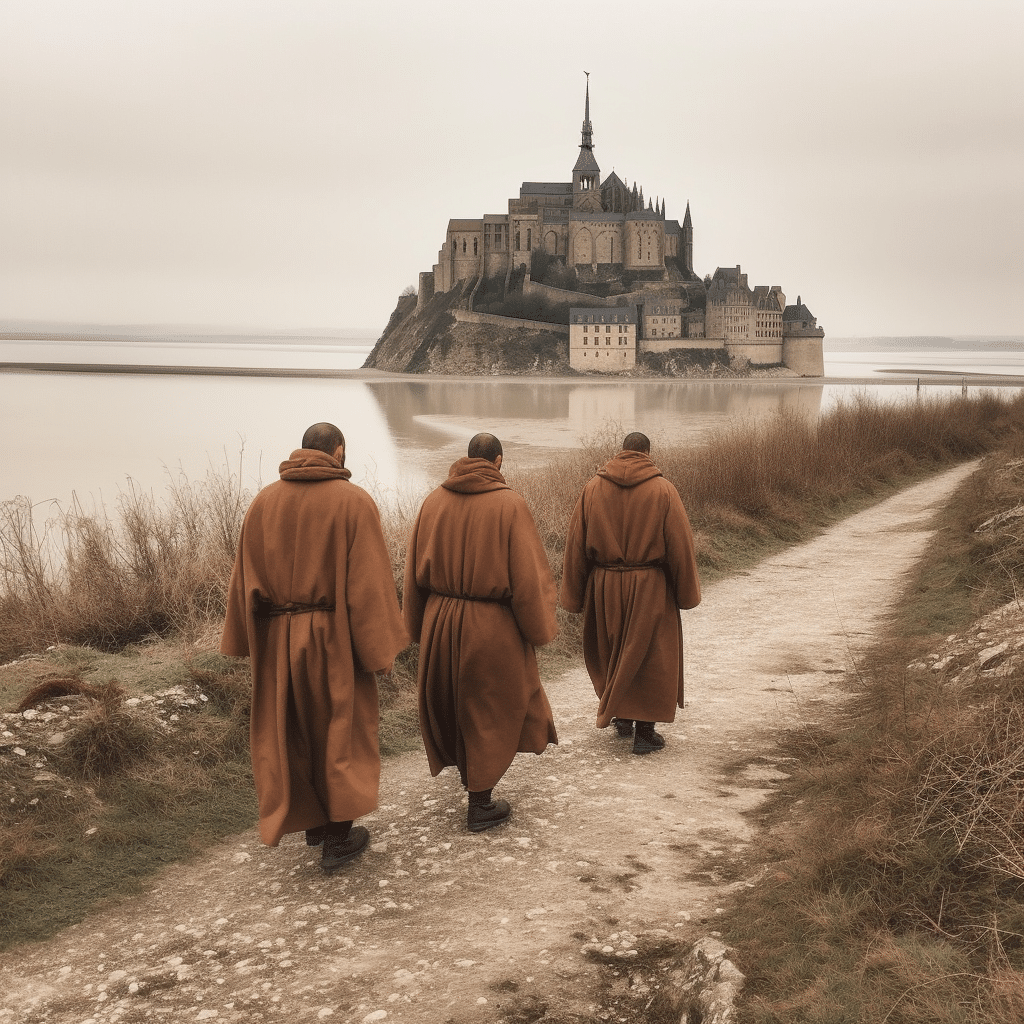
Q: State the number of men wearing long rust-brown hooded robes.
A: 3